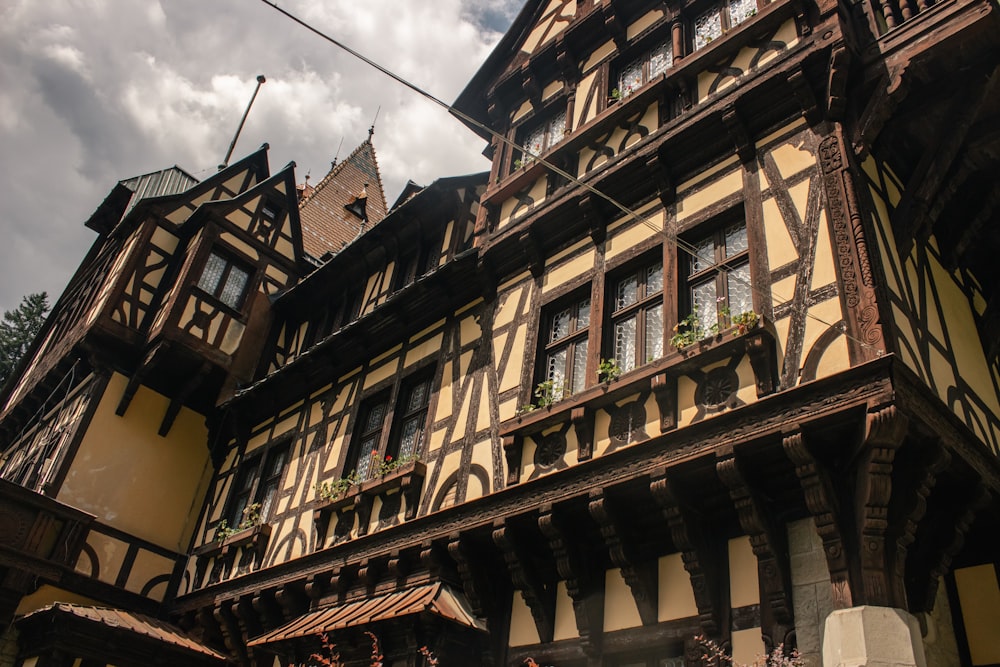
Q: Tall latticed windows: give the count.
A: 7